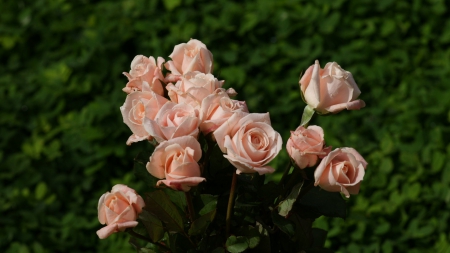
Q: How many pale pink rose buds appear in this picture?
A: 12